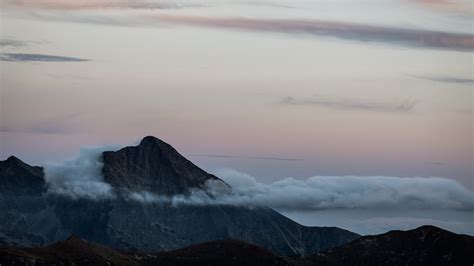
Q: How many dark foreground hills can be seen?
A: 3